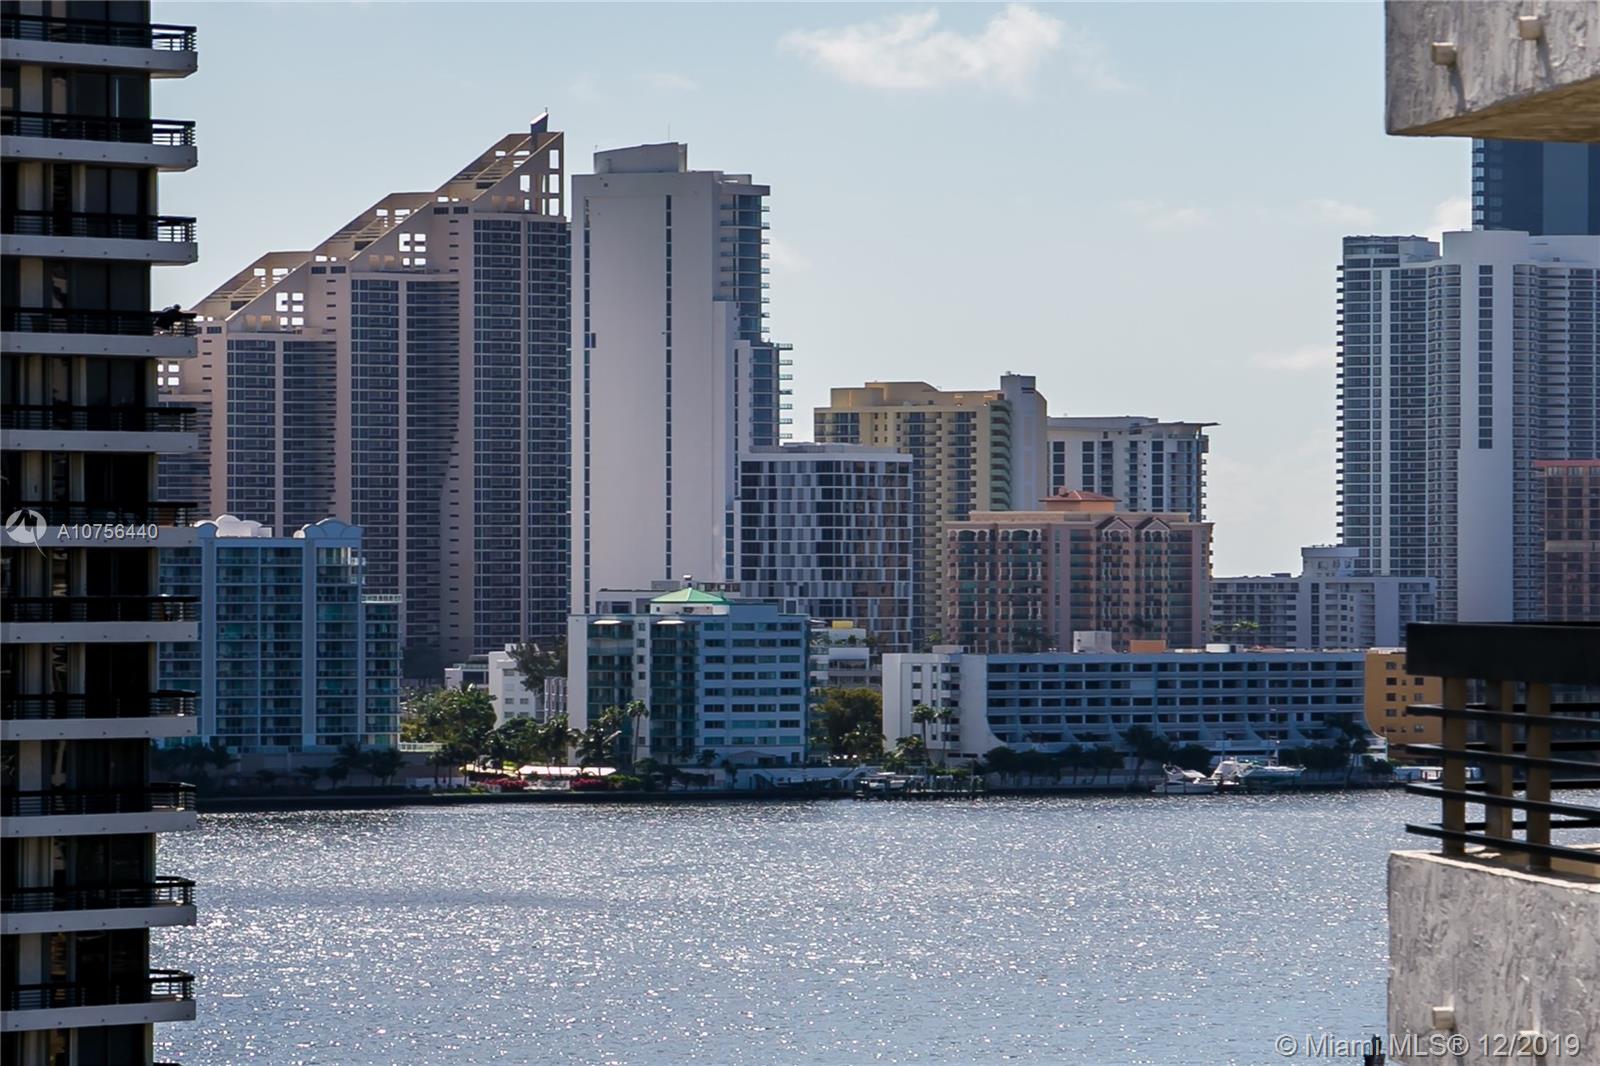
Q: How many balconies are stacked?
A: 11